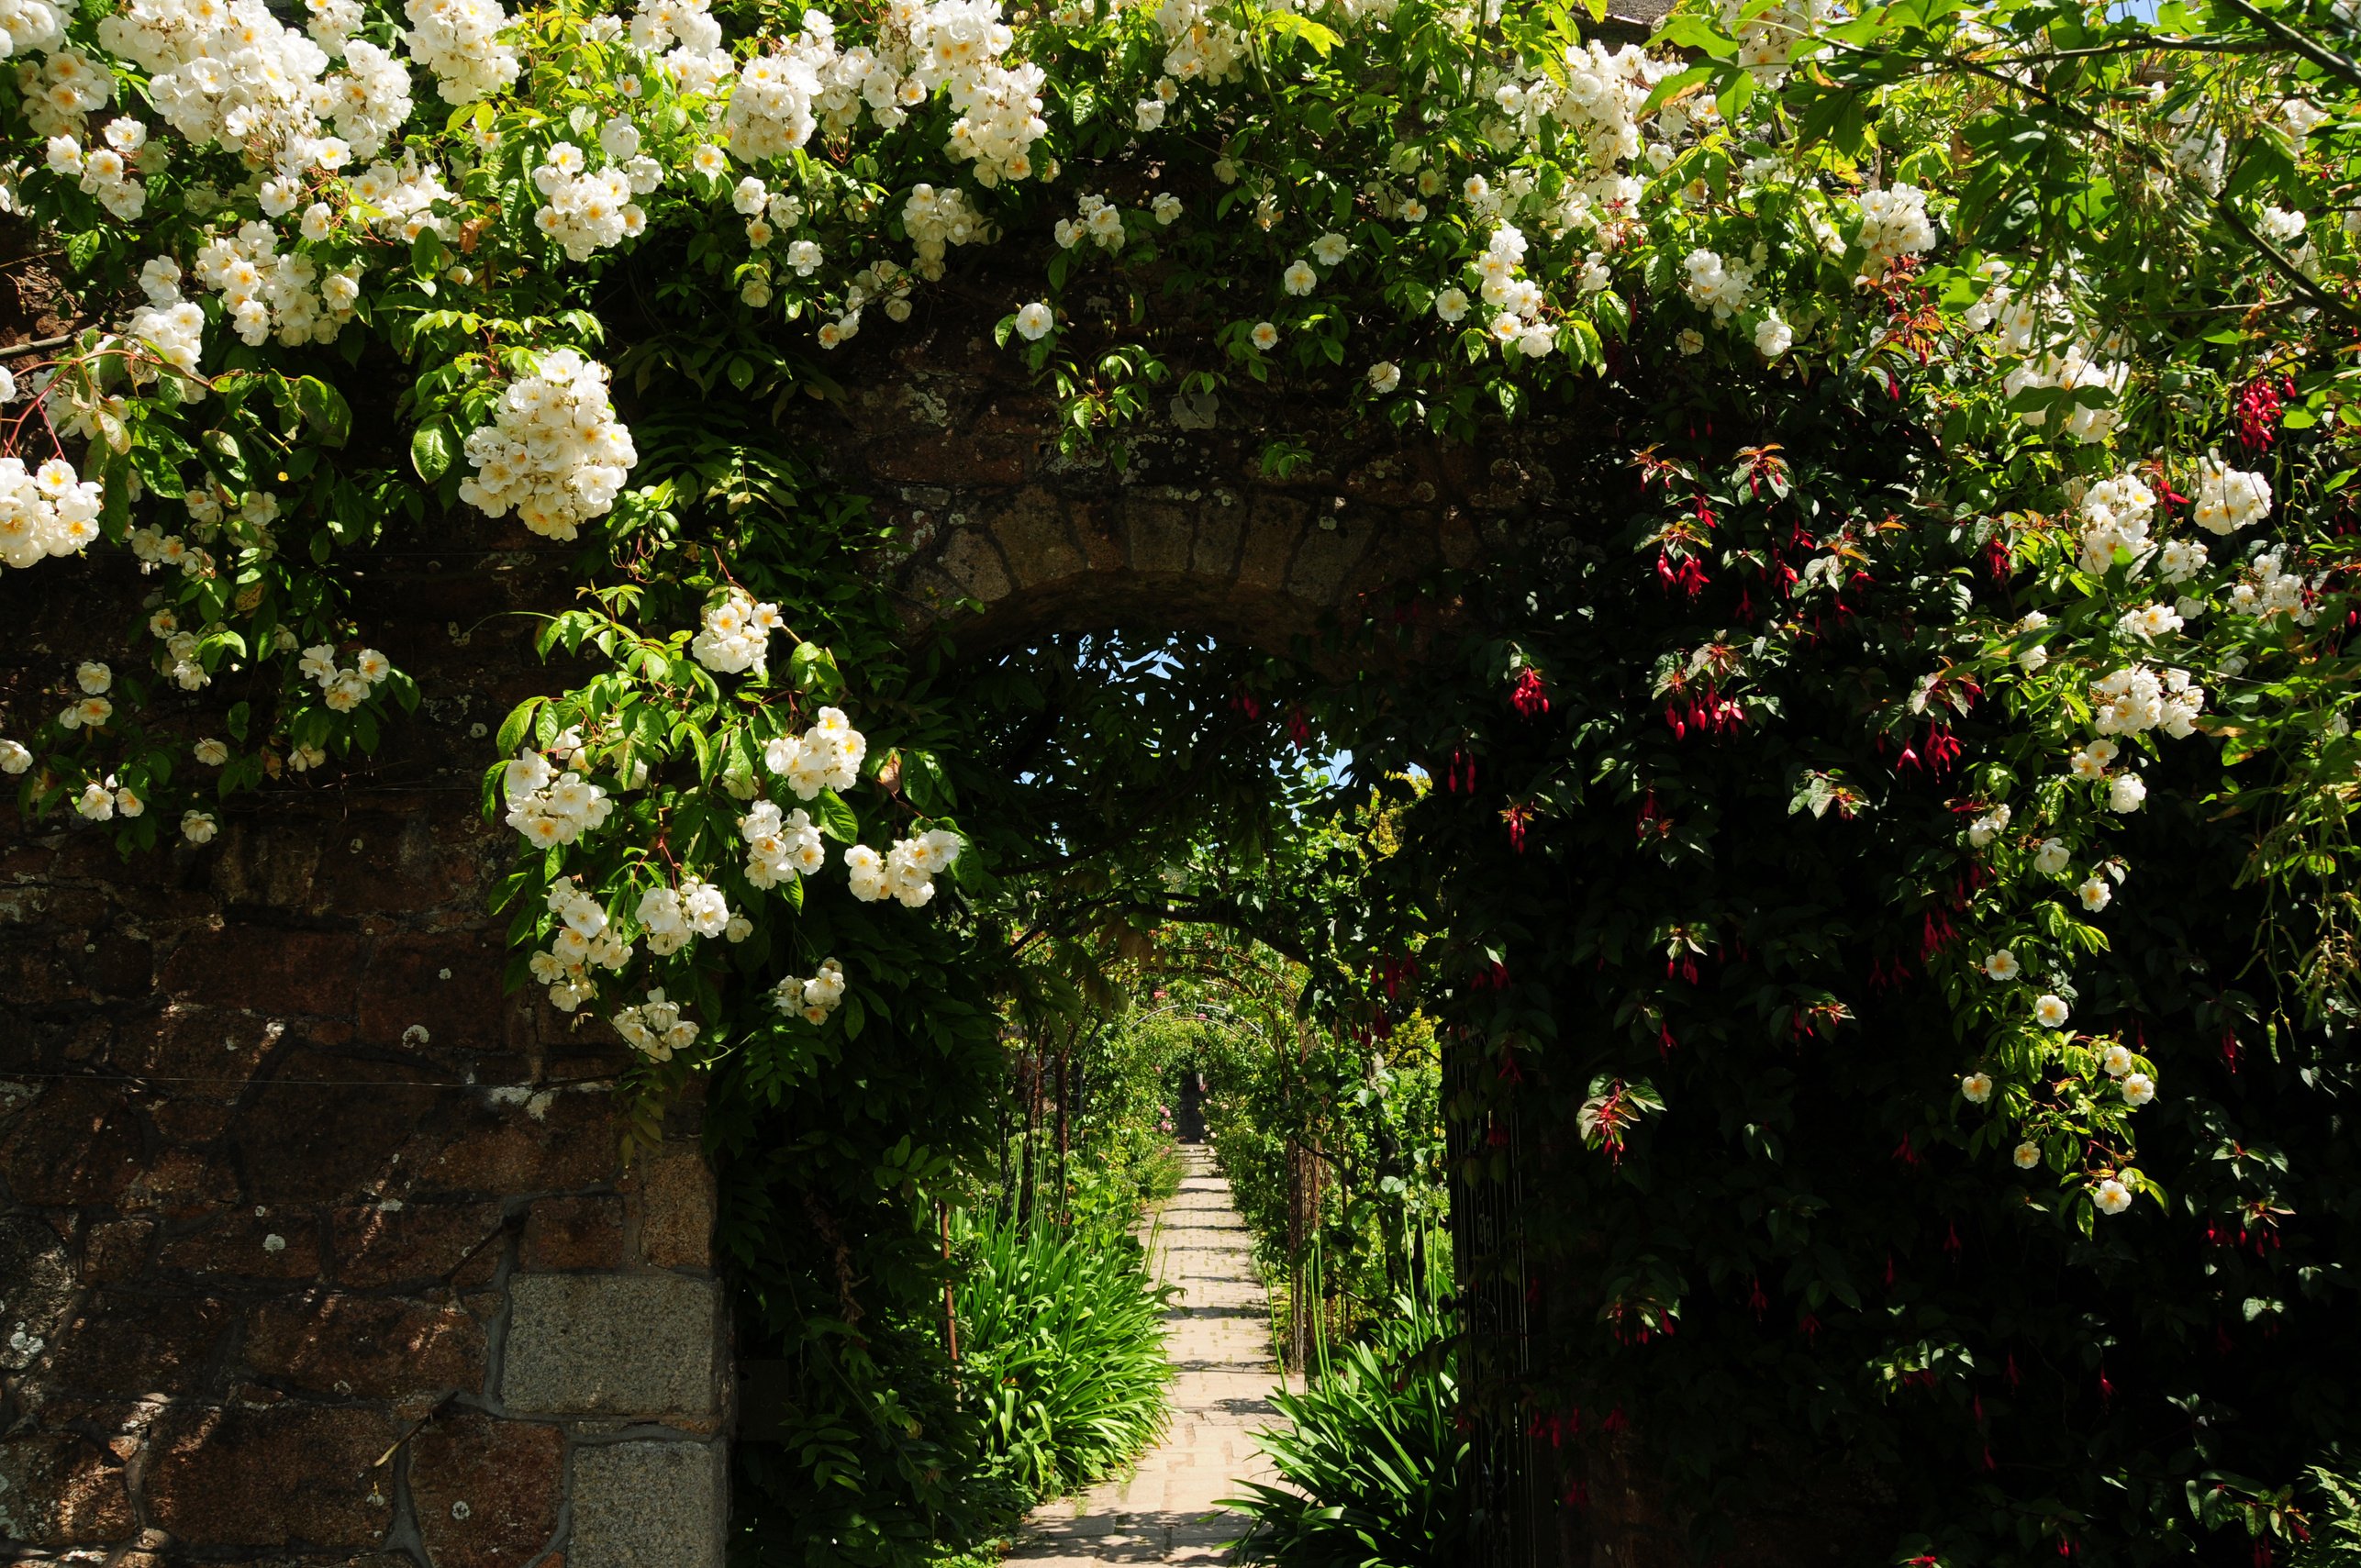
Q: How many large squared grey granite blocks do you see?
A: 2